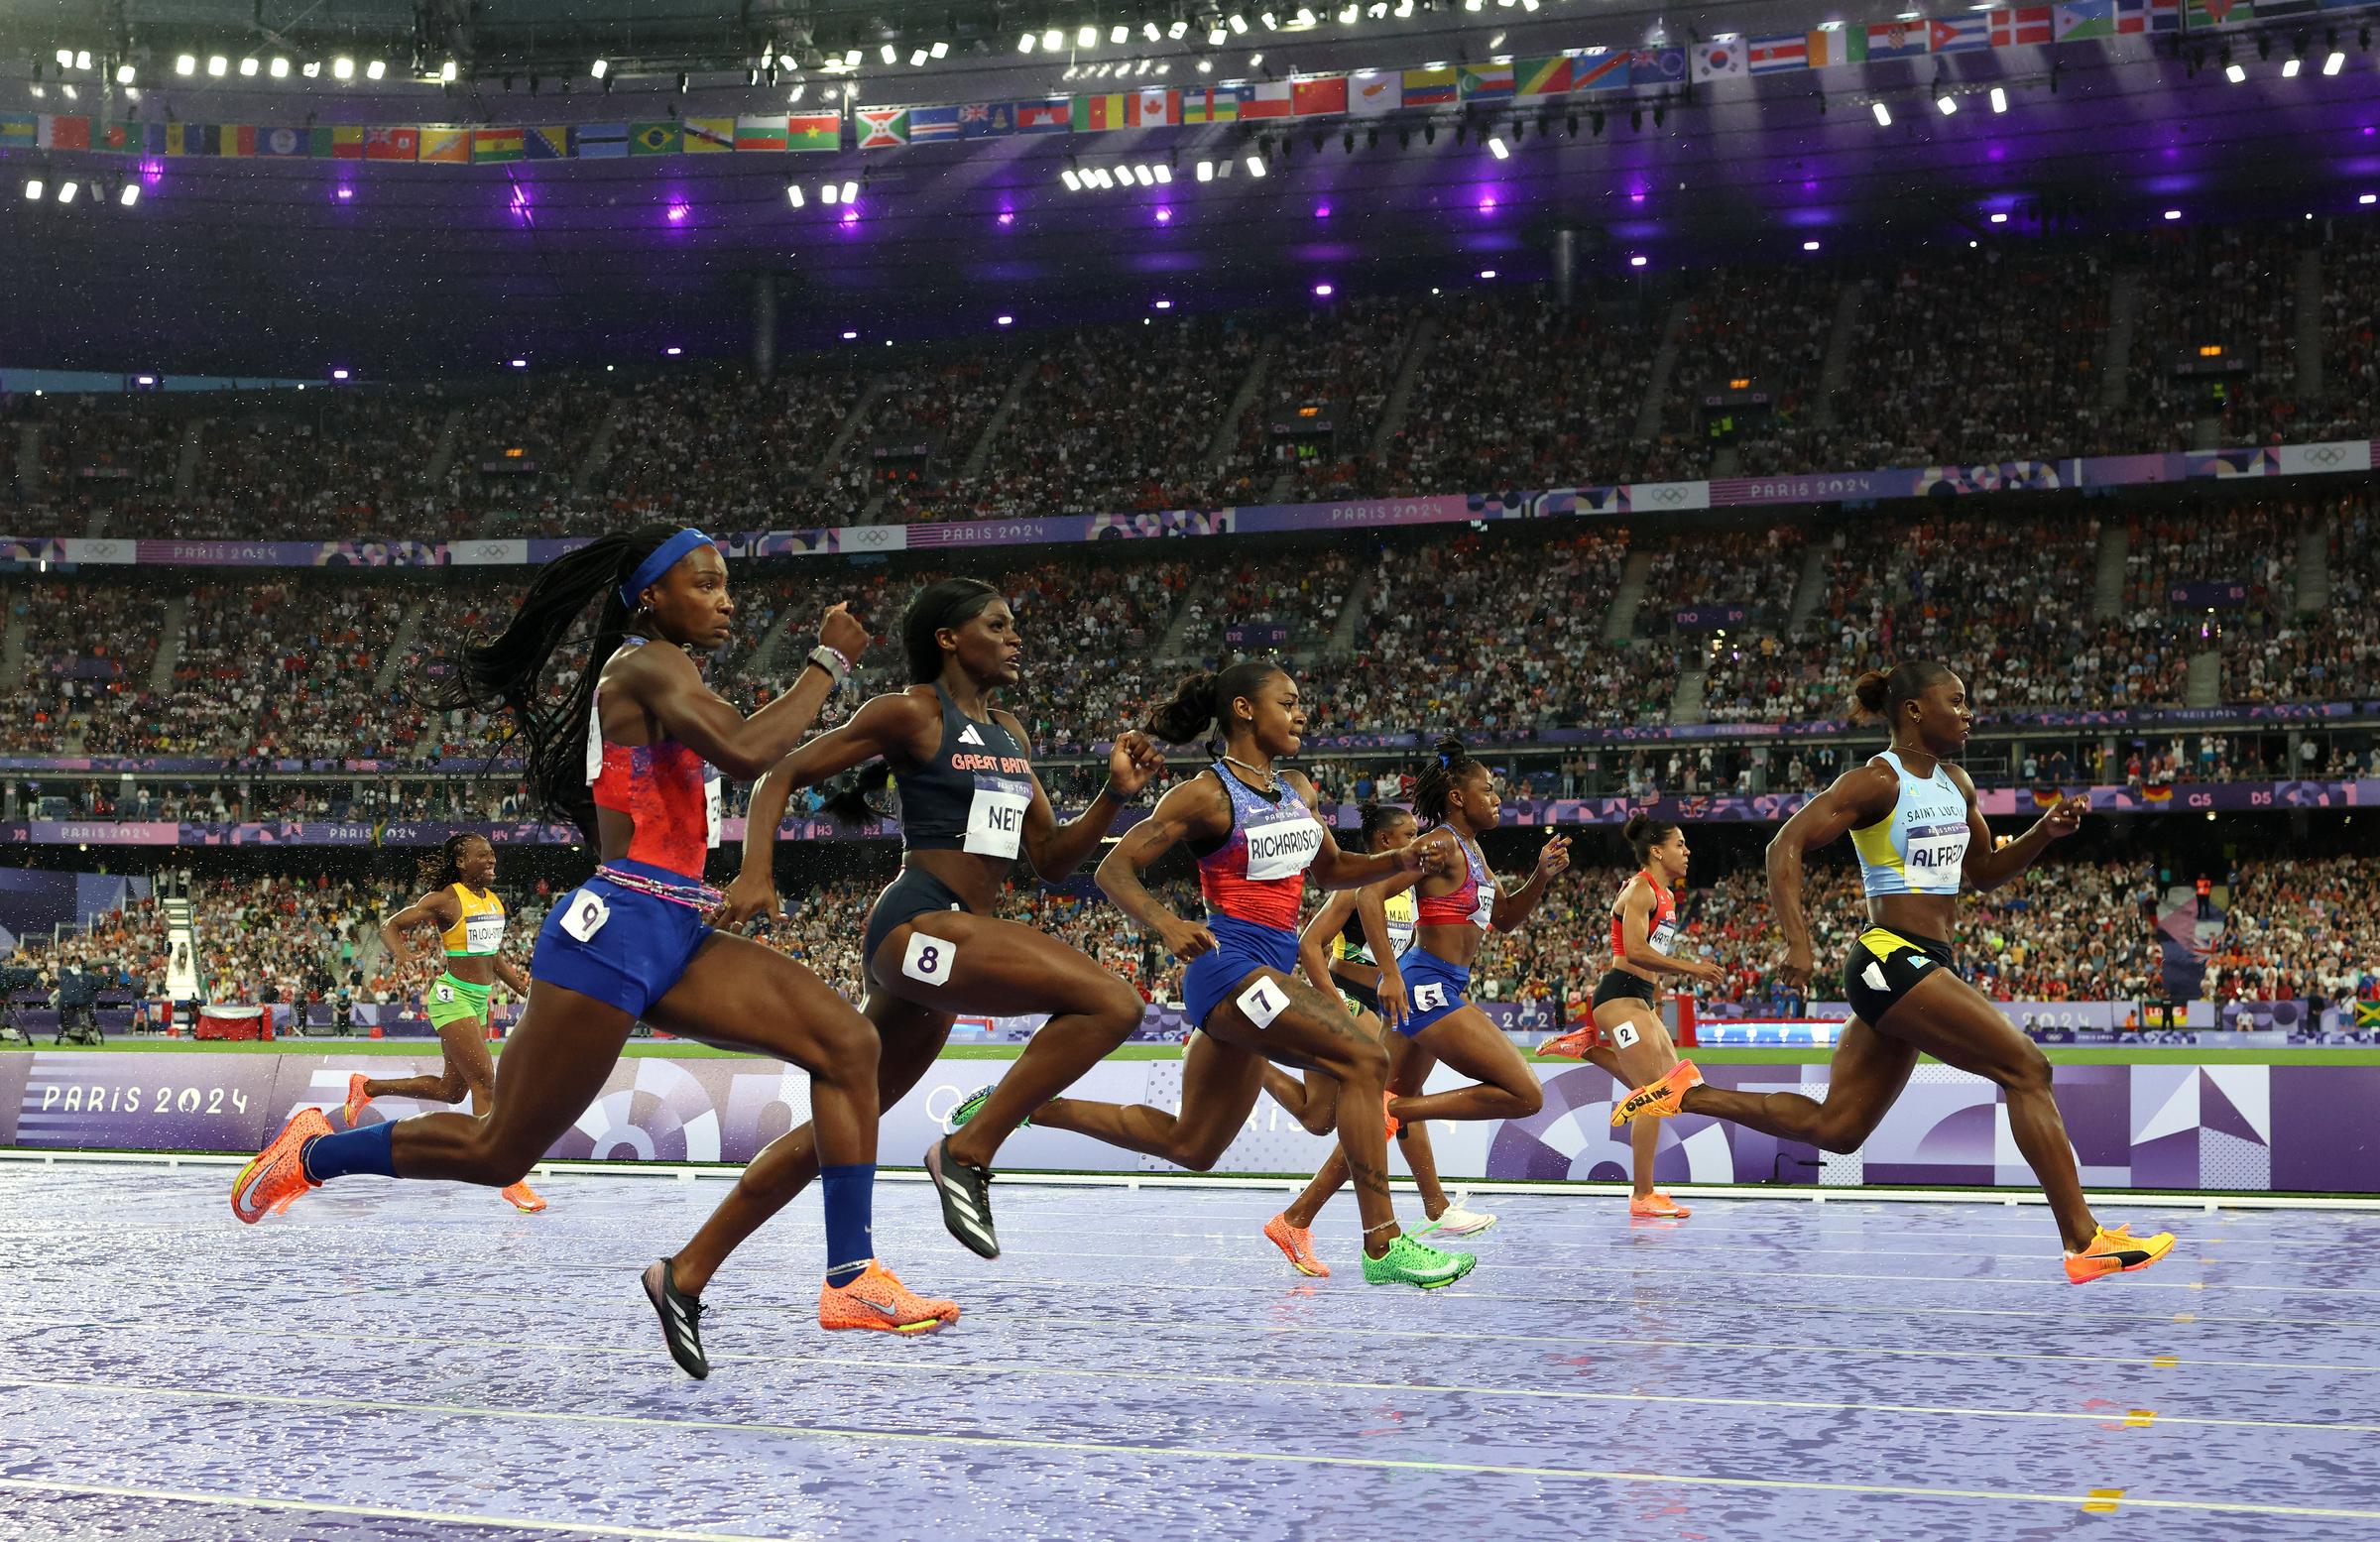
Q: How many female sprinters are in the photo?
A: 8